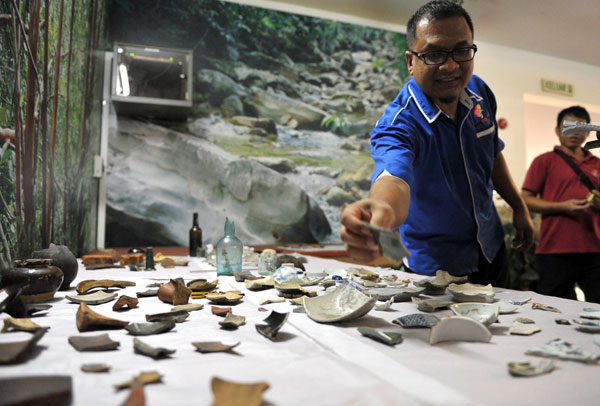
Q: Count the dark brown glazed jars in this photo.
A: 1